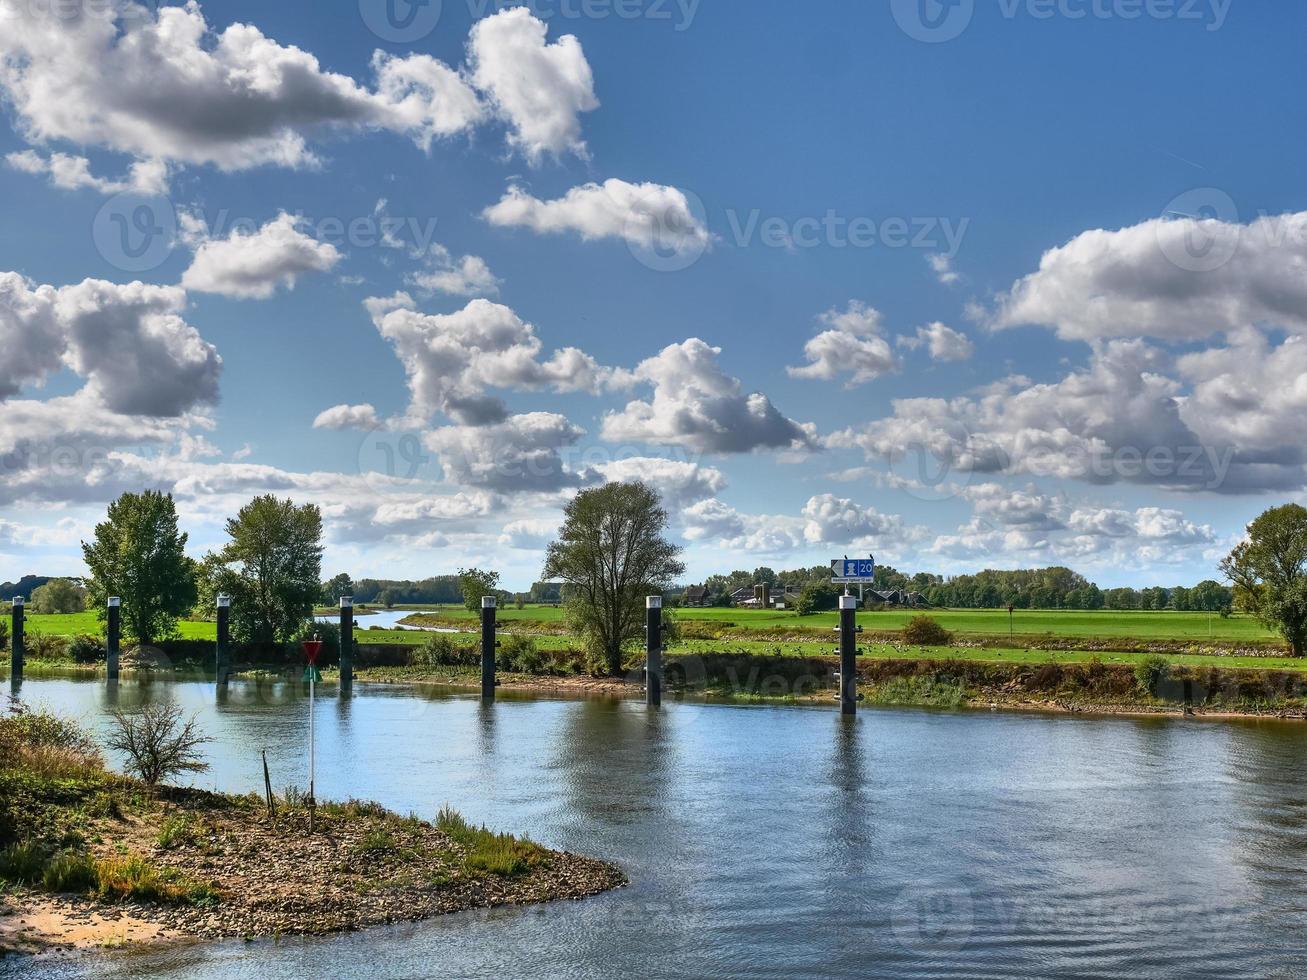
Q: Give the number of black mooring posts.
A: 7